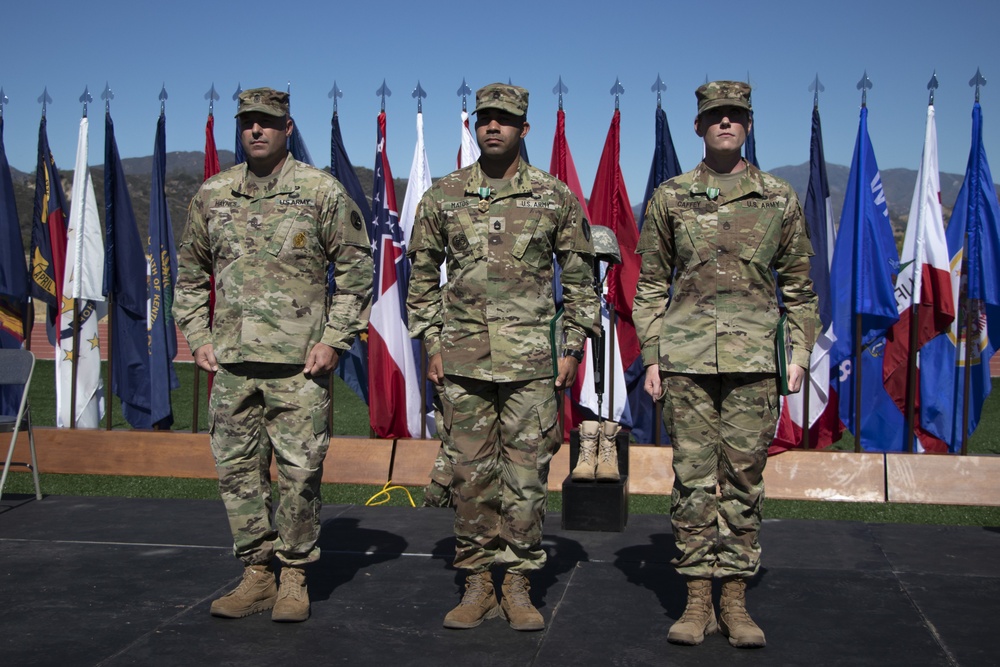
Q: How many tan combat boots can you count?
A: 8